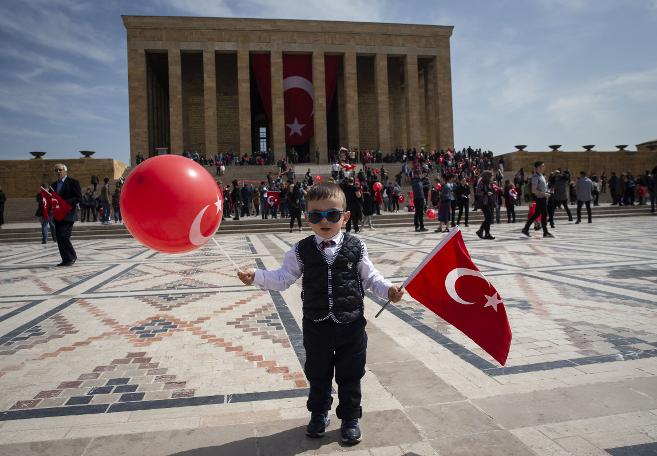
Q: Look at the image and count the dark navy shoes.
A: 2